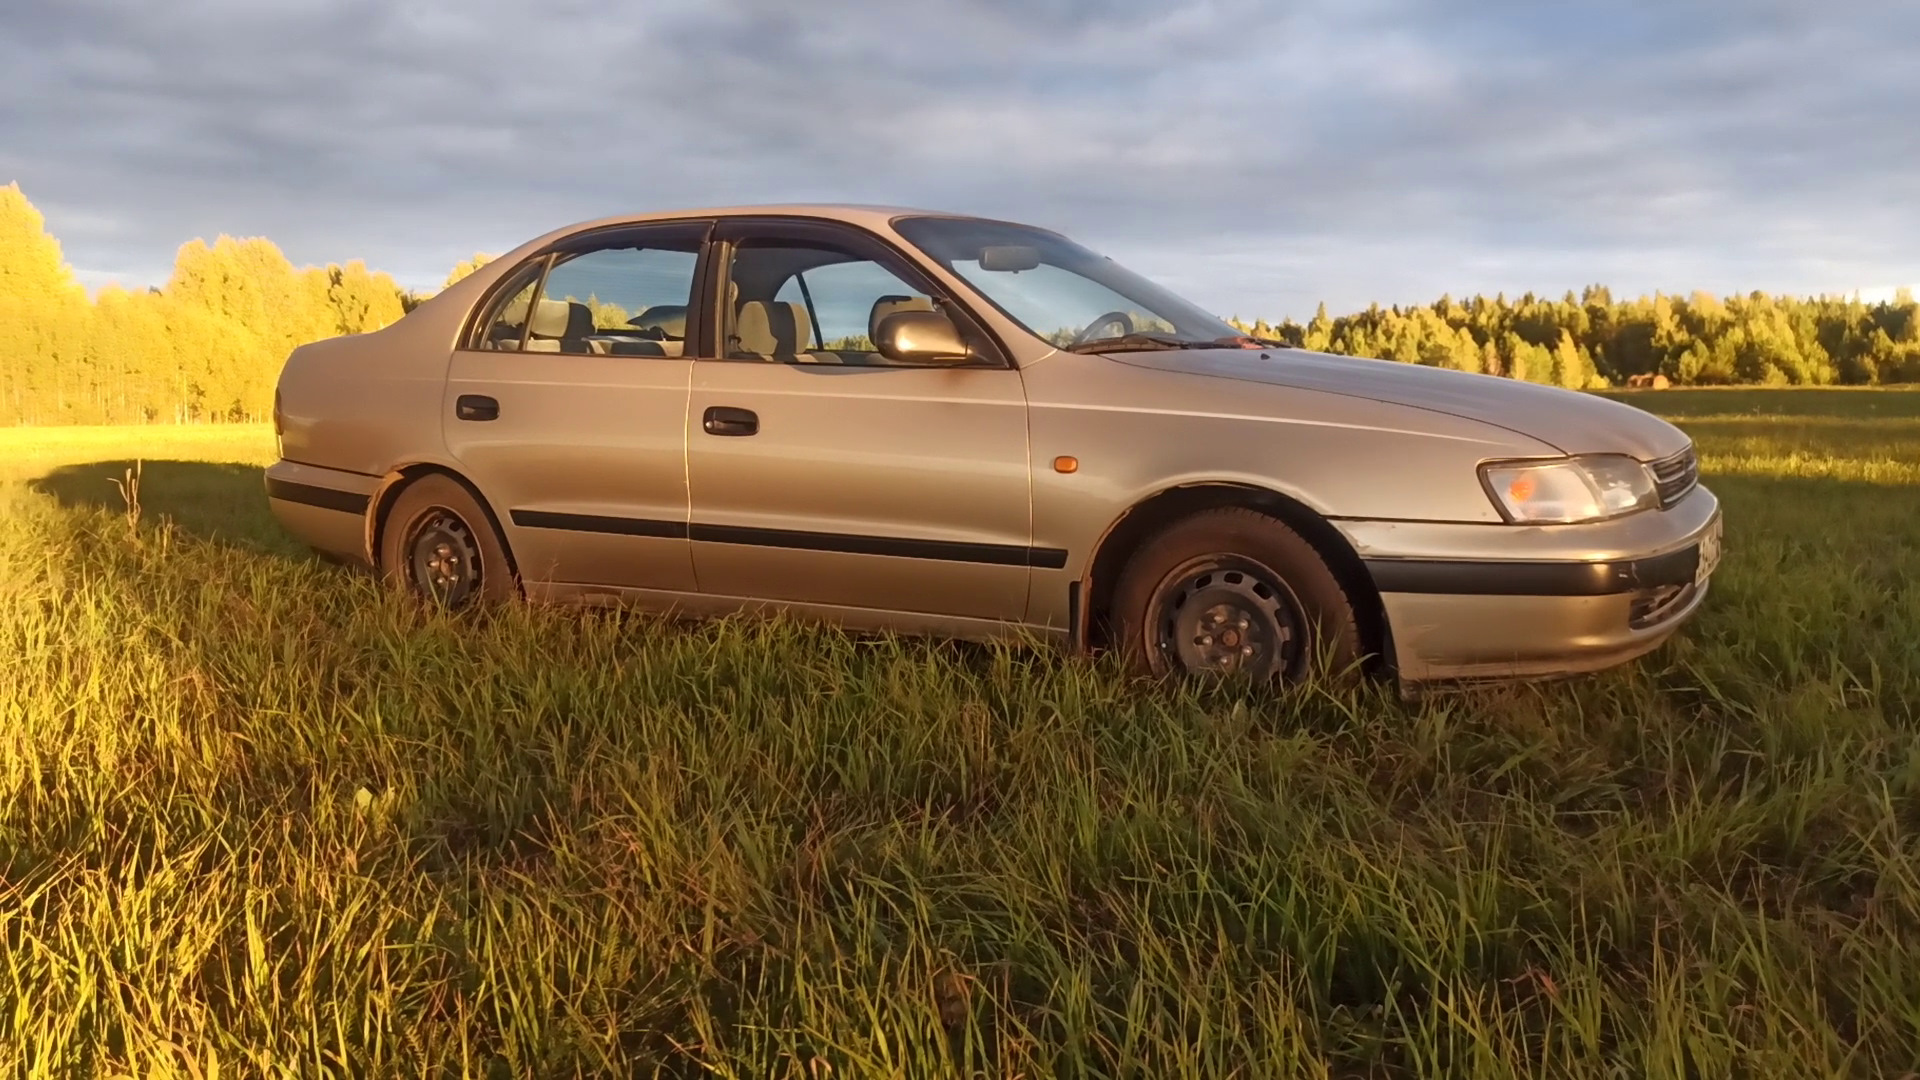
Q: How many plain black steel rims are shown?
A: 2